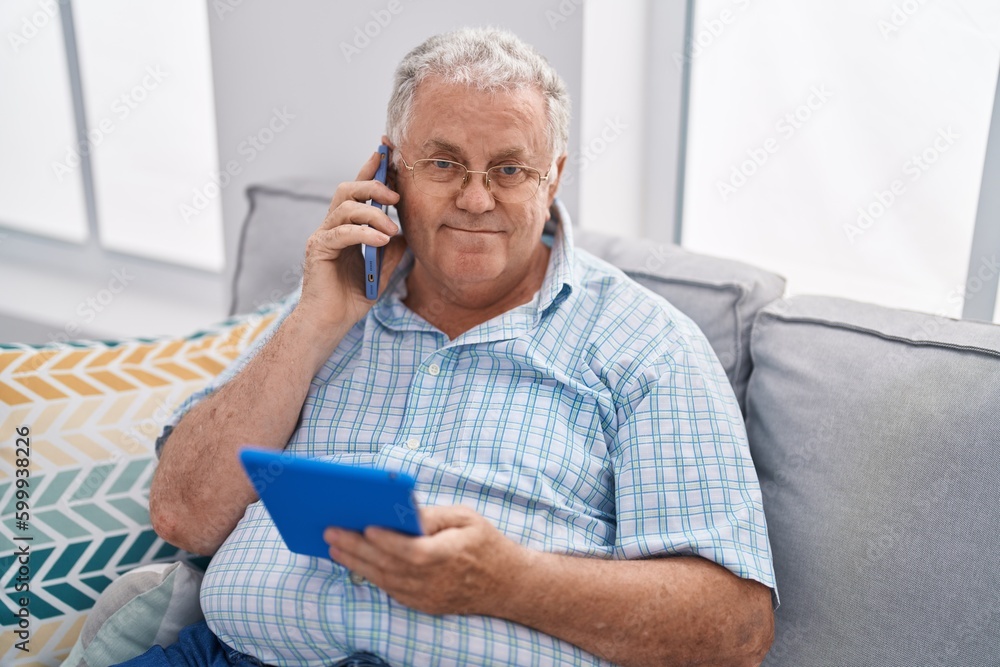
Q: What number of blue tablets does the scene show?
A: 1